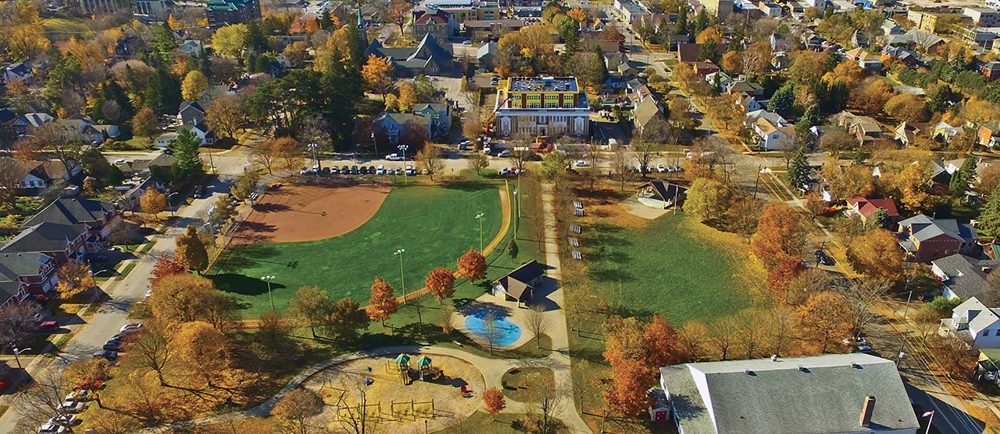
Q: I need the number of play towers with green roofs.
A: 2